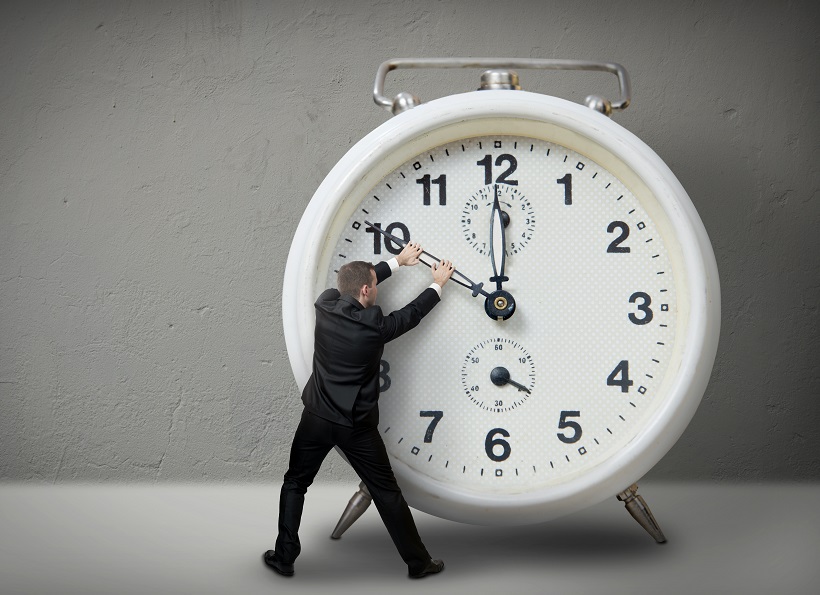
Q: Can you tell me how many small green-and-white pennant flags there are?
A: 0